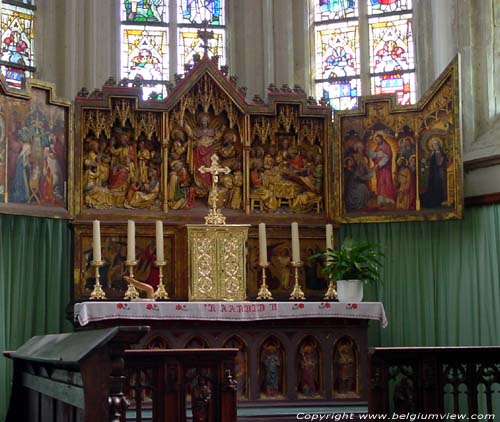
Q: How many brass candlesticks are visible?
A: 6